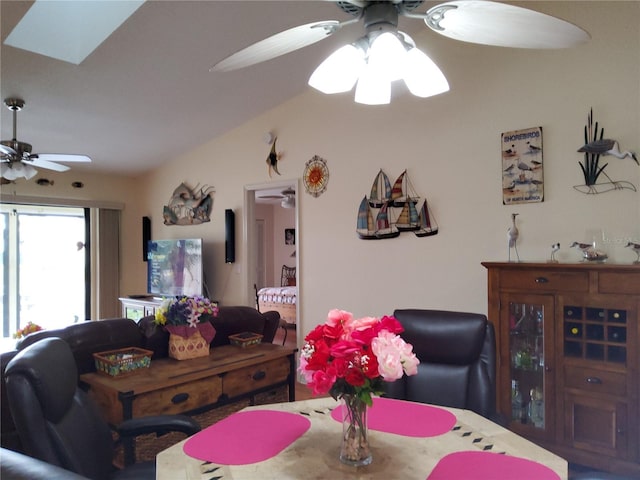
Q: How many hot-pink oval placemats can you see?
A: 3